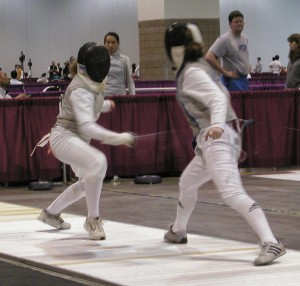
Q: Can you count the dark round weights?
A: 2